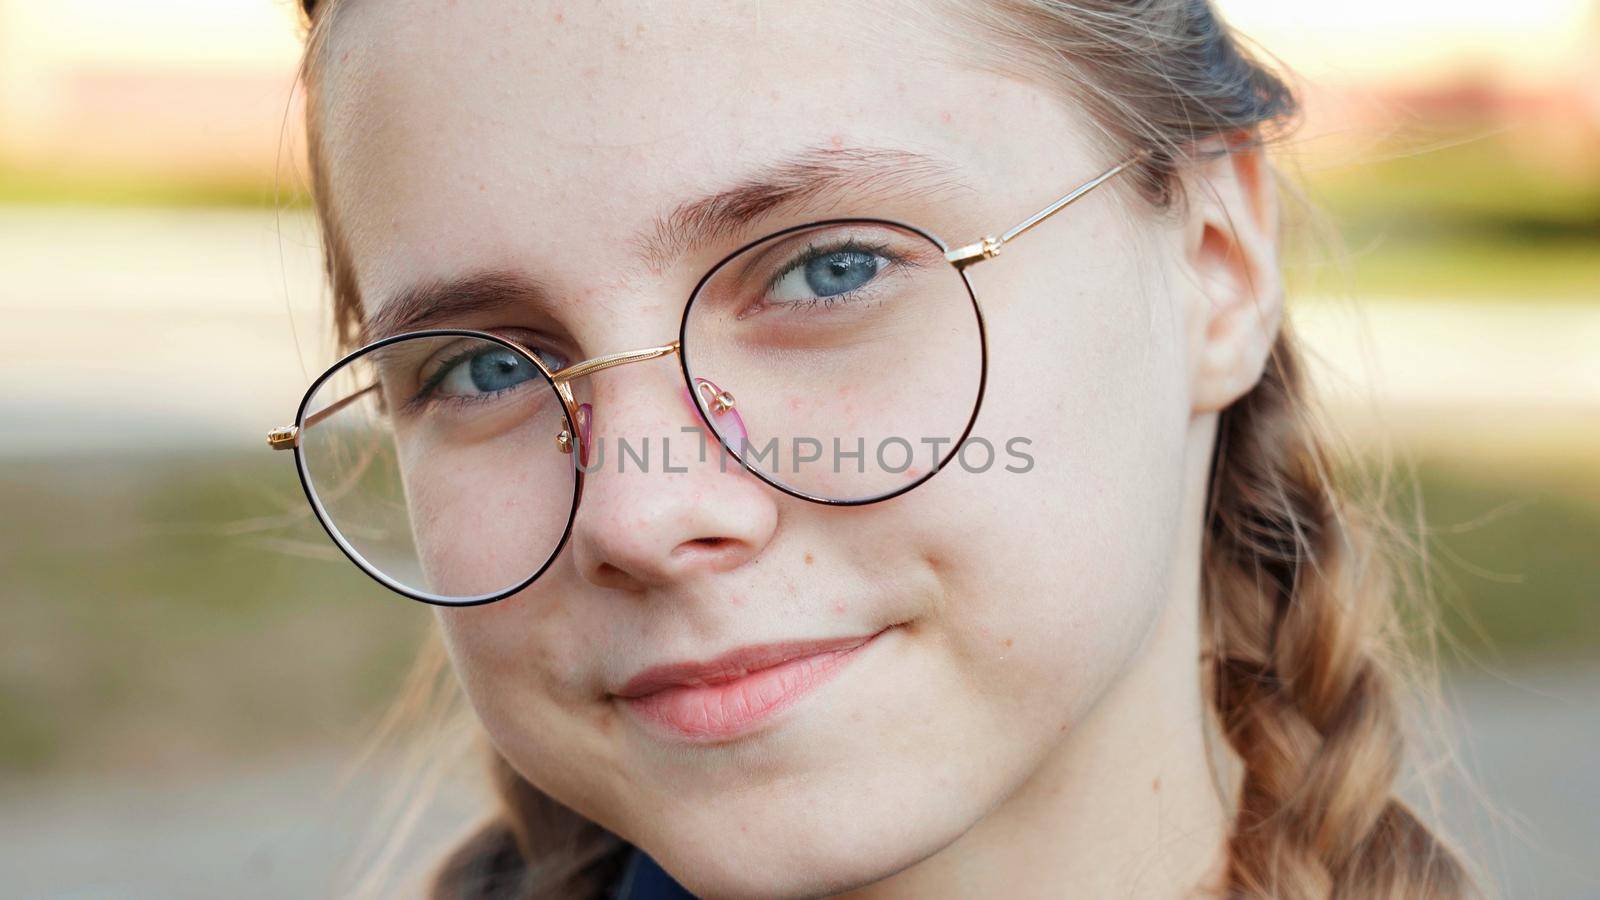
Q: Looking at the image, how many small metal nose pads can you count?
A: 2